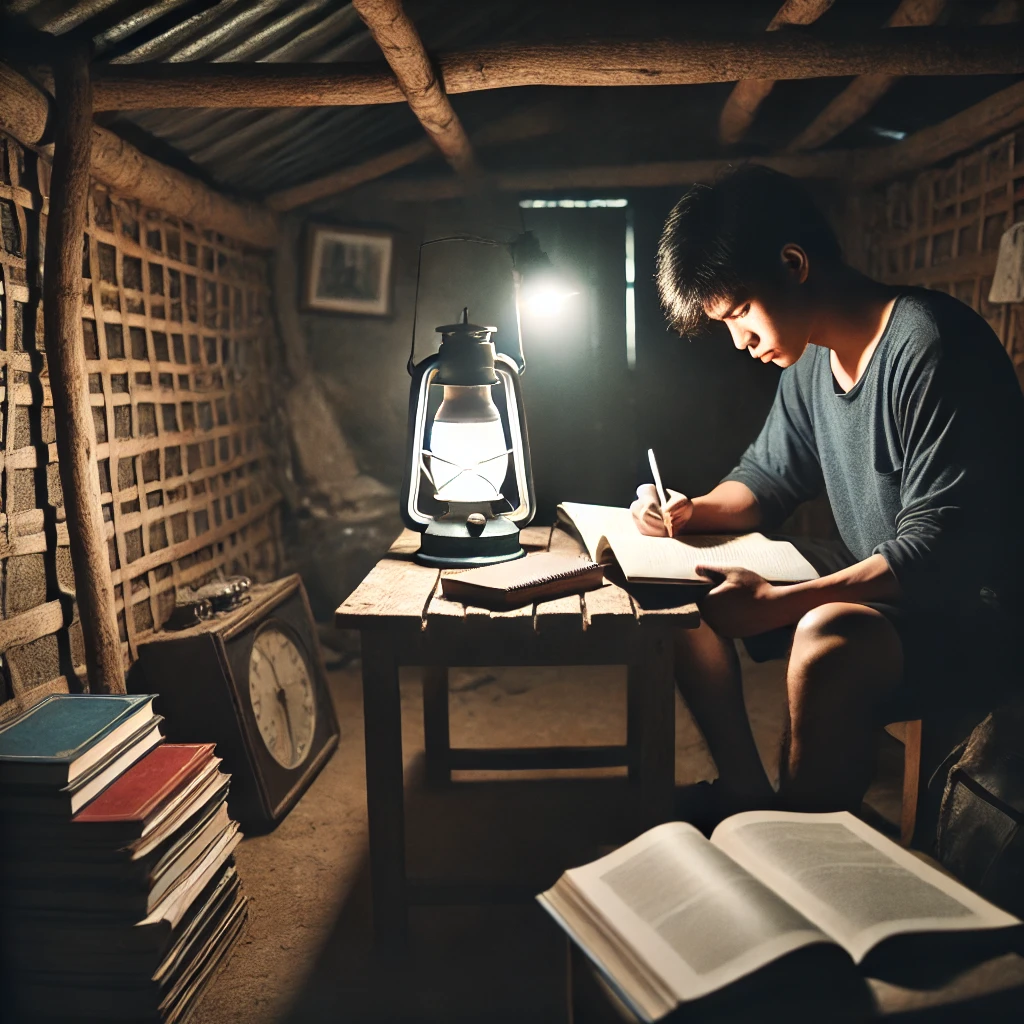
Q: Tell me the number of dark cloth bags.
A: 1